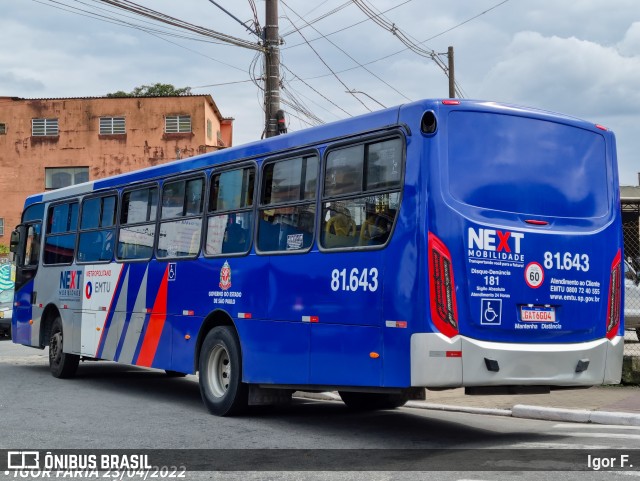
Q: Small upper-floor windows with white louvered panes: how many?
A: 3